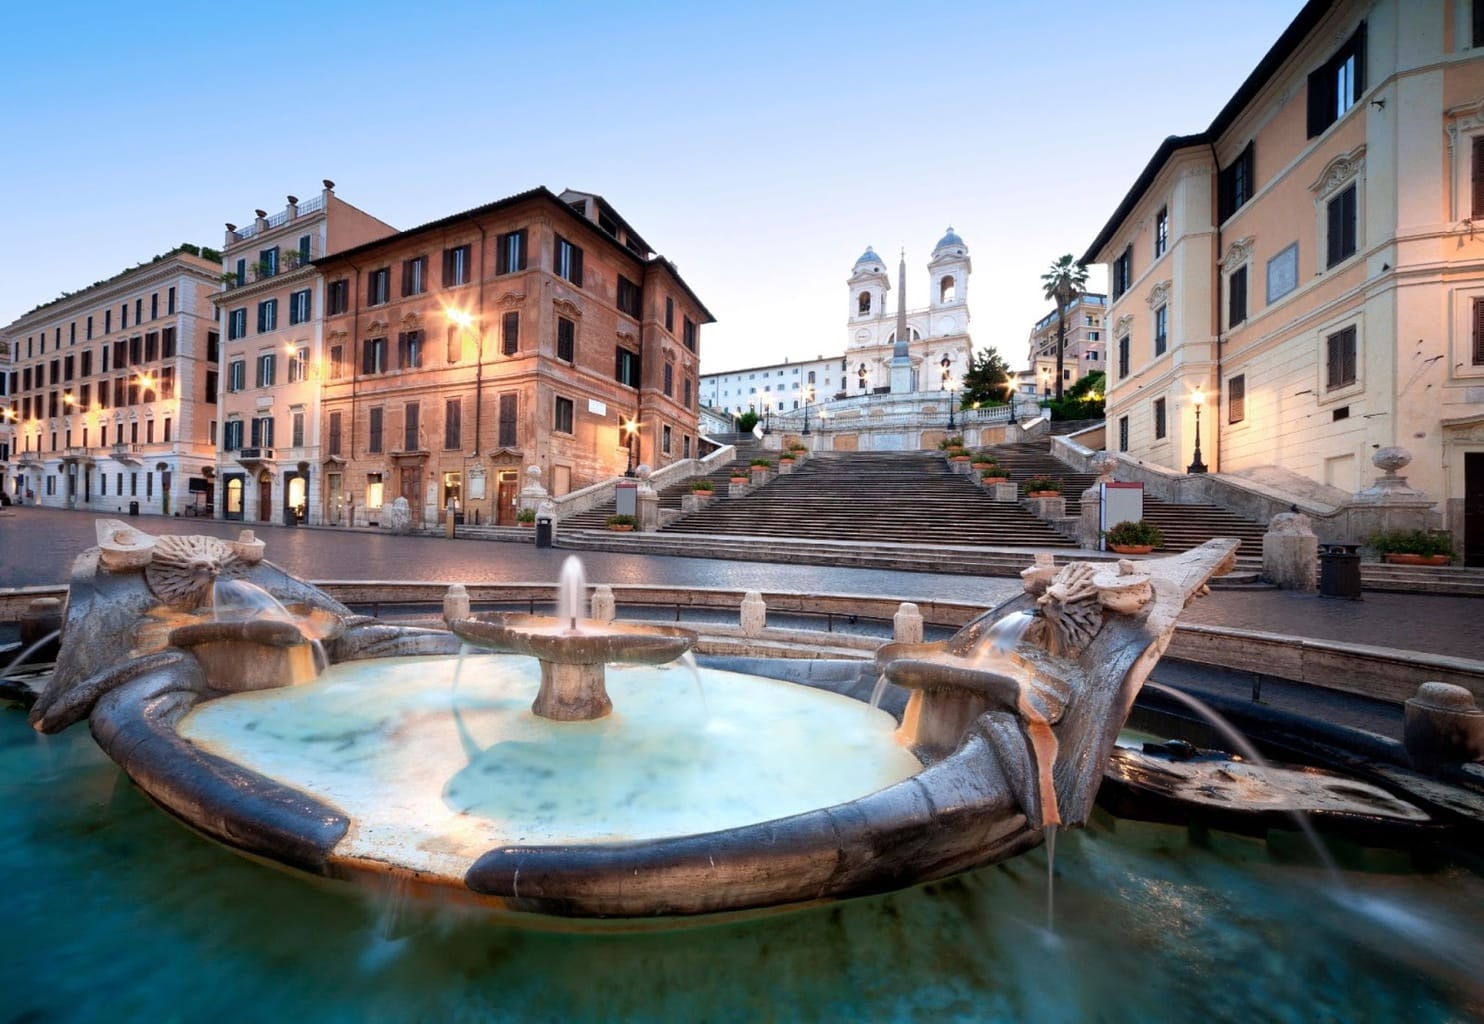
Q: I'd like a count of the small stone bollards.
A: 6